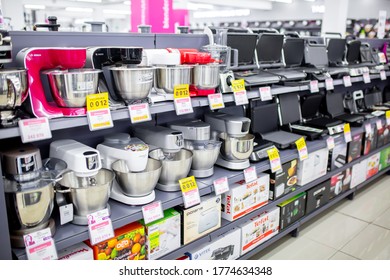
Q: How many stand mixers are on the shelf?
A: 11